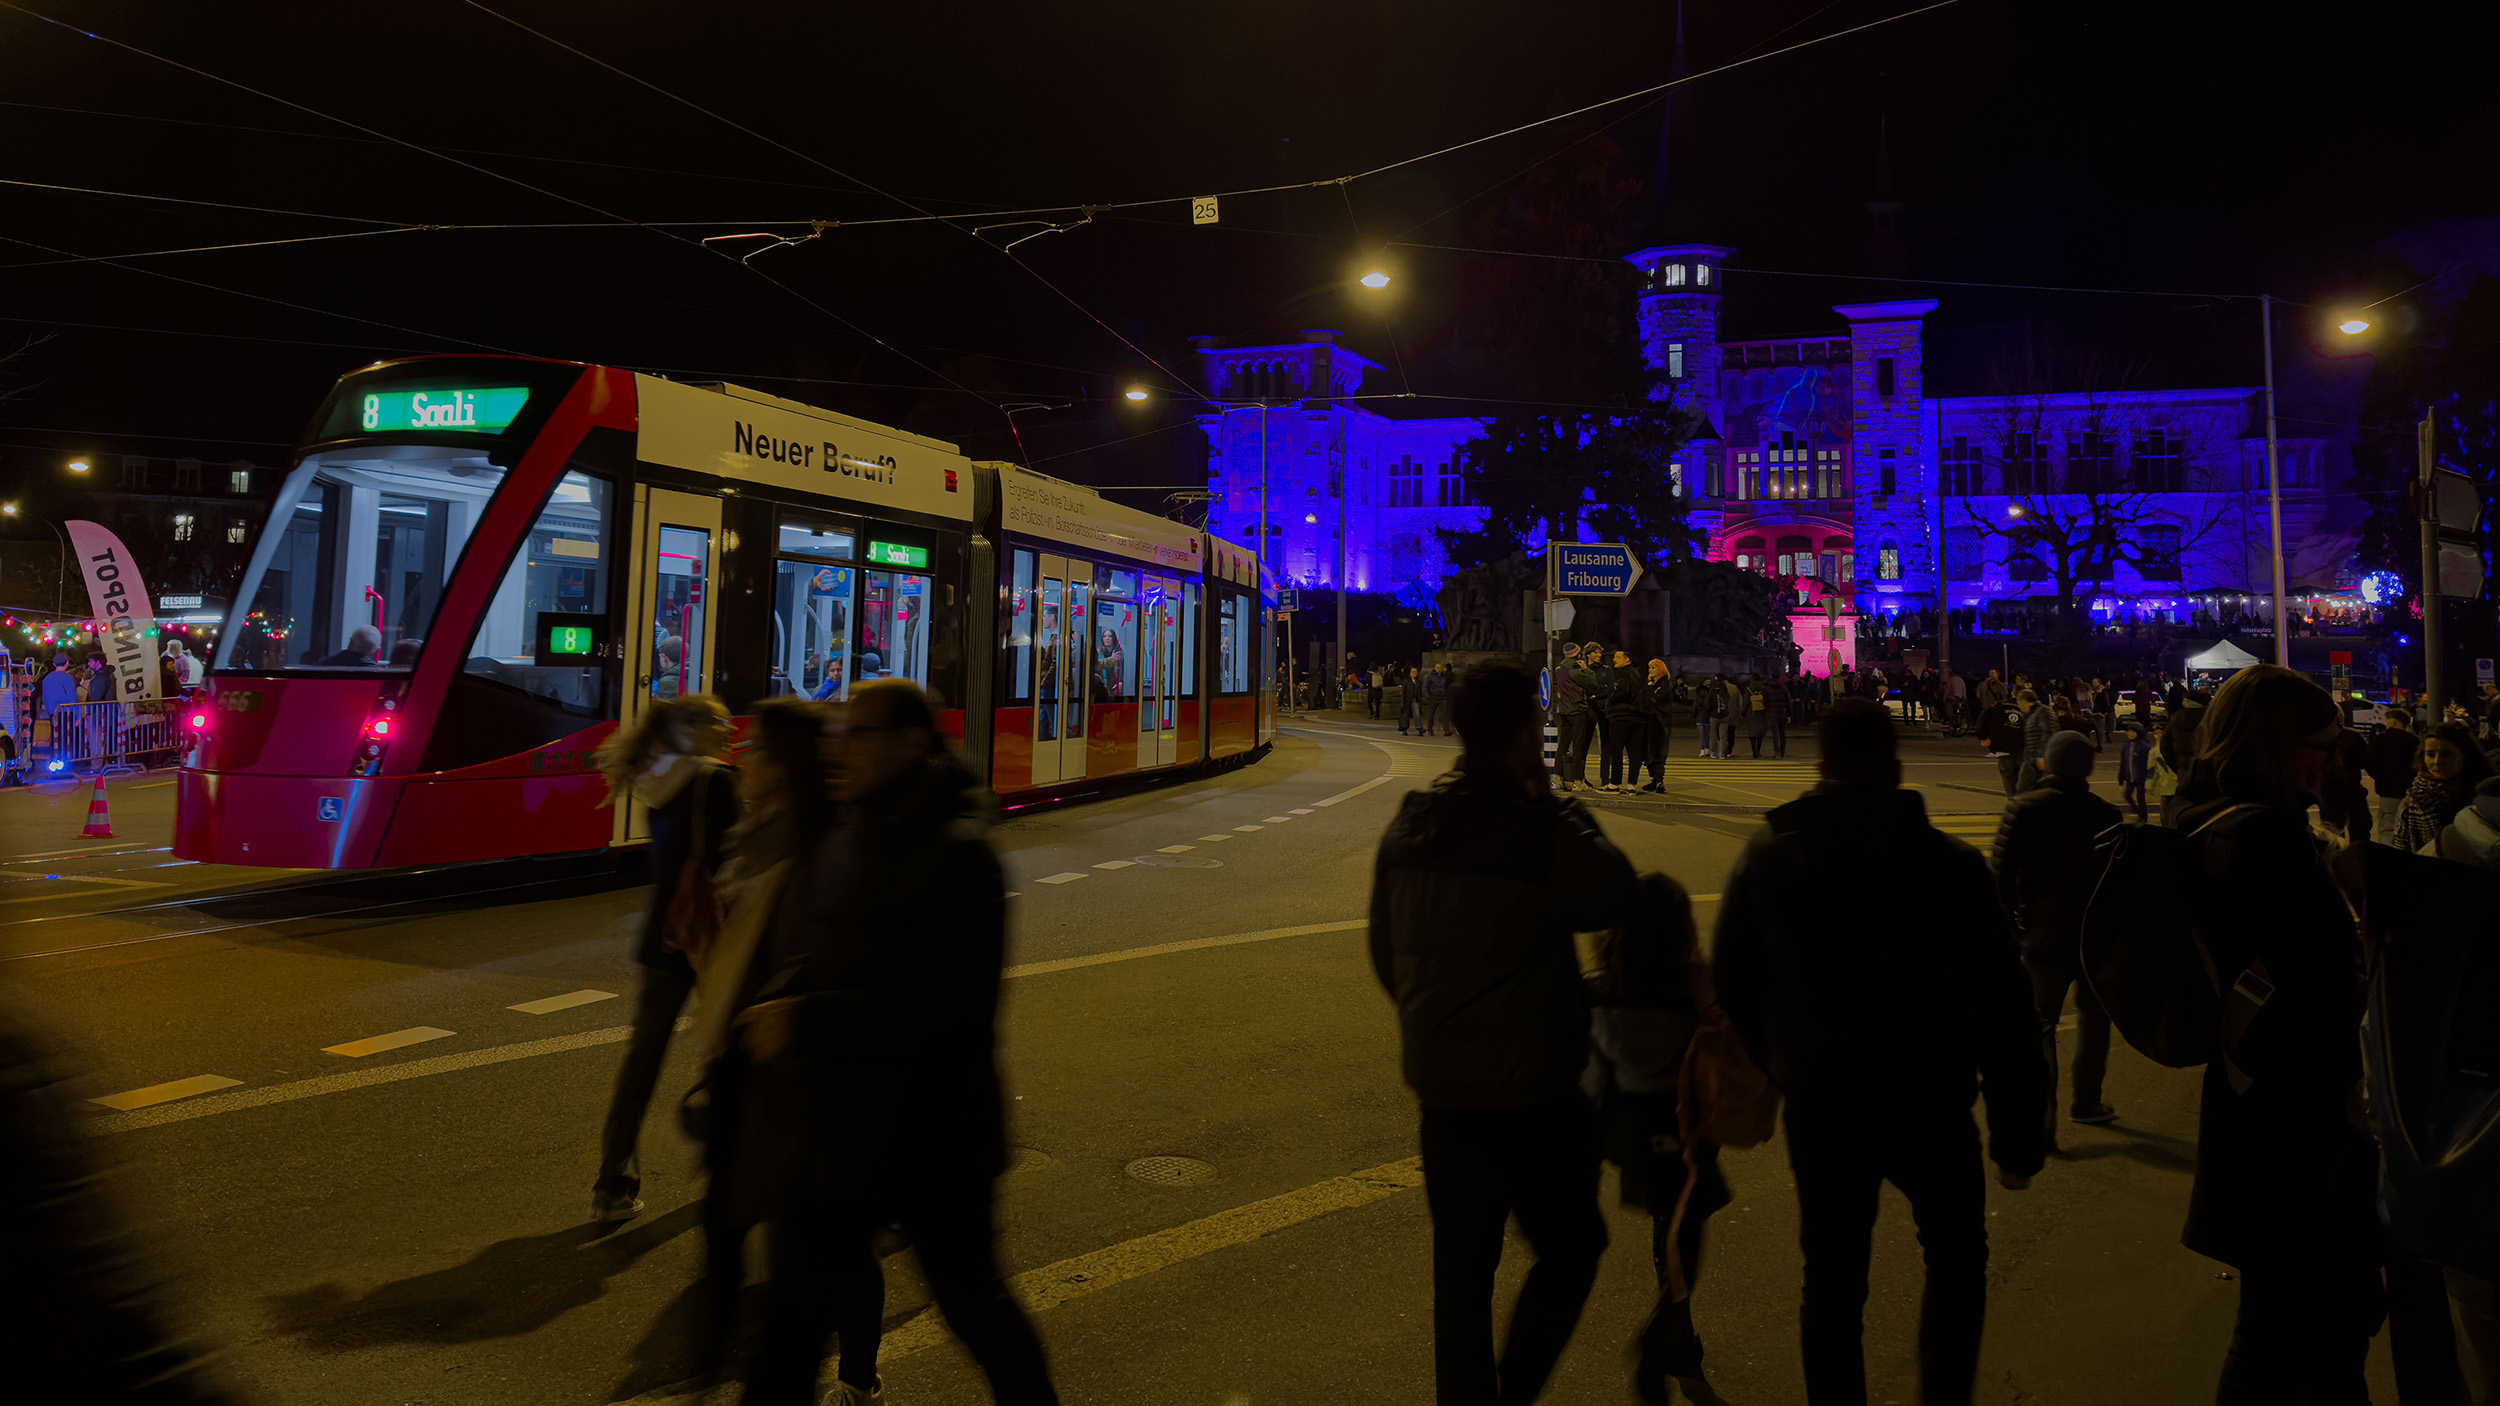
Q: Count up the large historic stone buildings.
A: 1